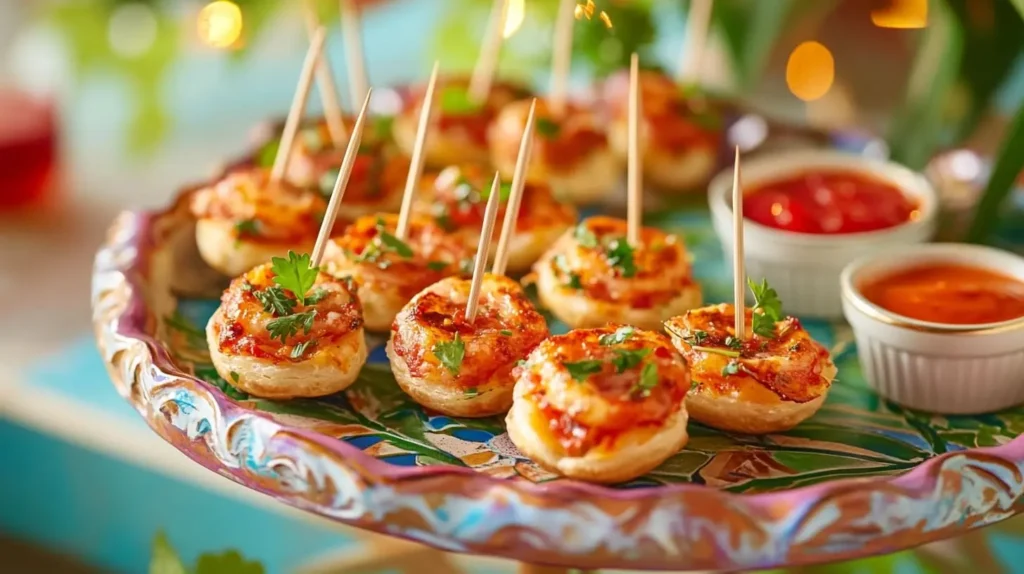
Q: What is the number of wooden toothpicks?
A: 12